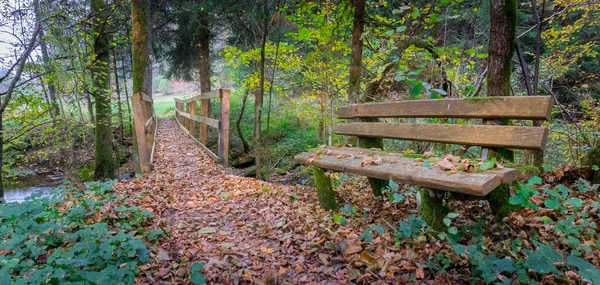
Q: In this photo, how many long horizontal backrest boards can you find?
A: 2